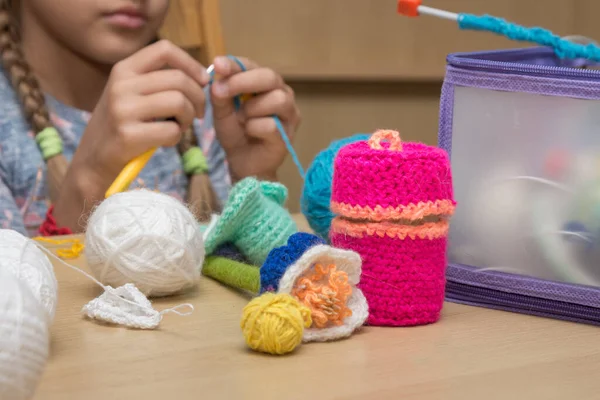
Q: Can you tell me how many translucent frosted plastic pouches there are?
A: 1